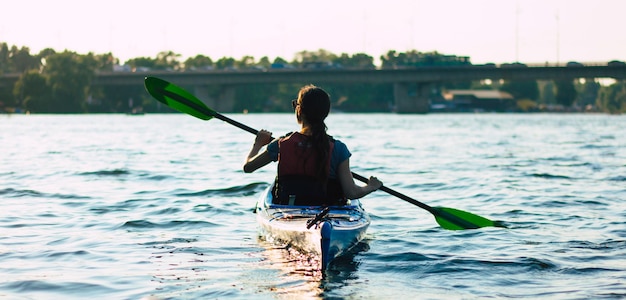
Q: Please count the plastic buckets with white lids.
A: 0